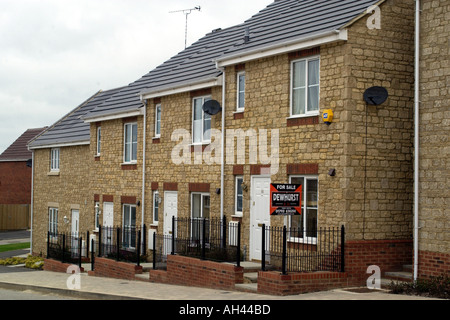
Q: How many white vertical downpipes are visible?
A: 4